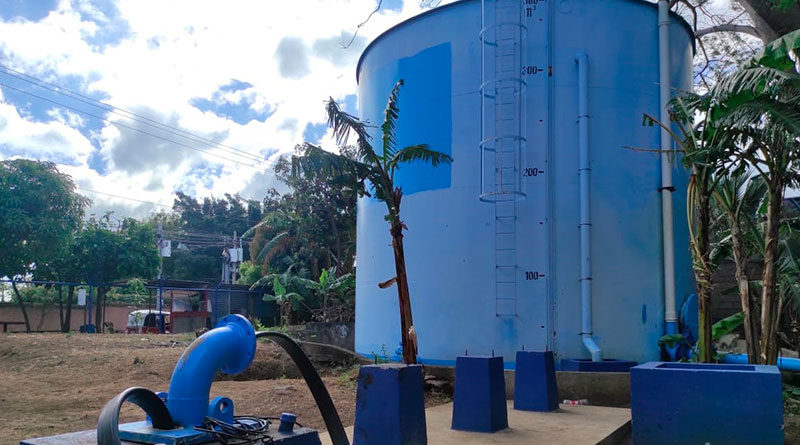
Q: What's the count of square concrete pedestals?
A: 3